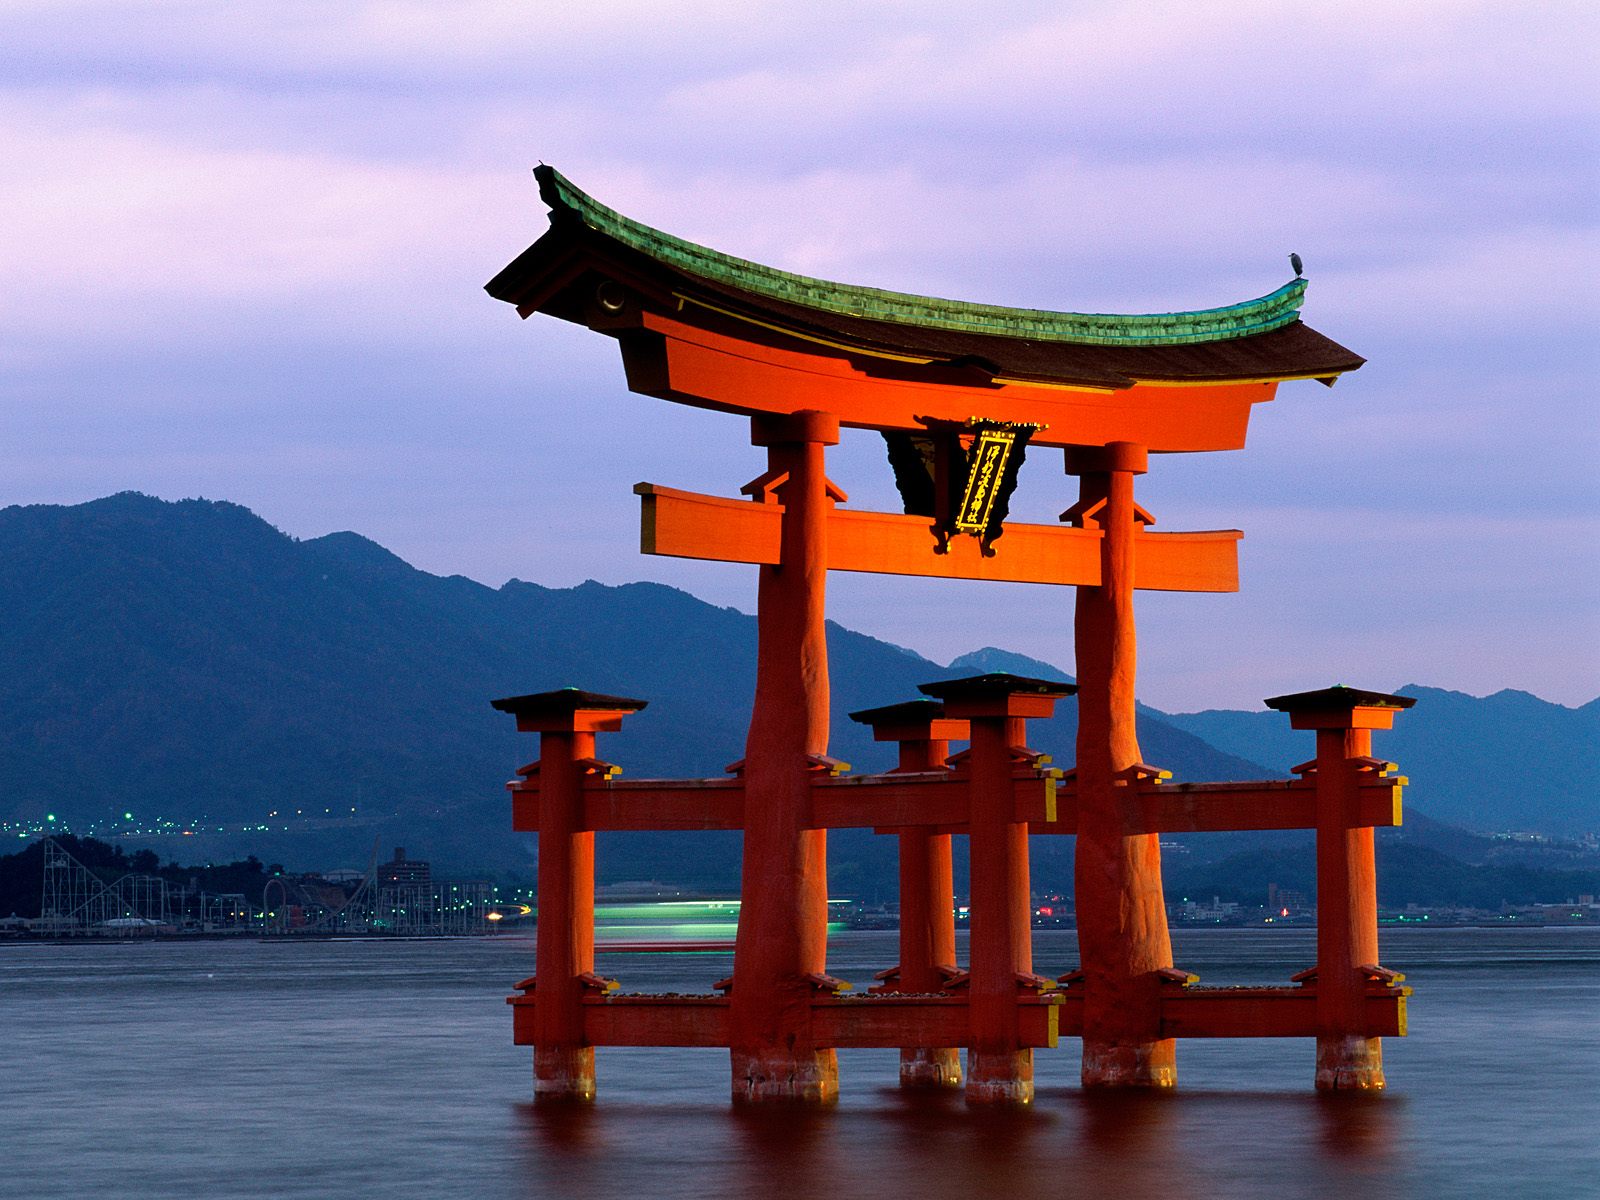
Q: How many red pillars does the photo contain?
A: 6